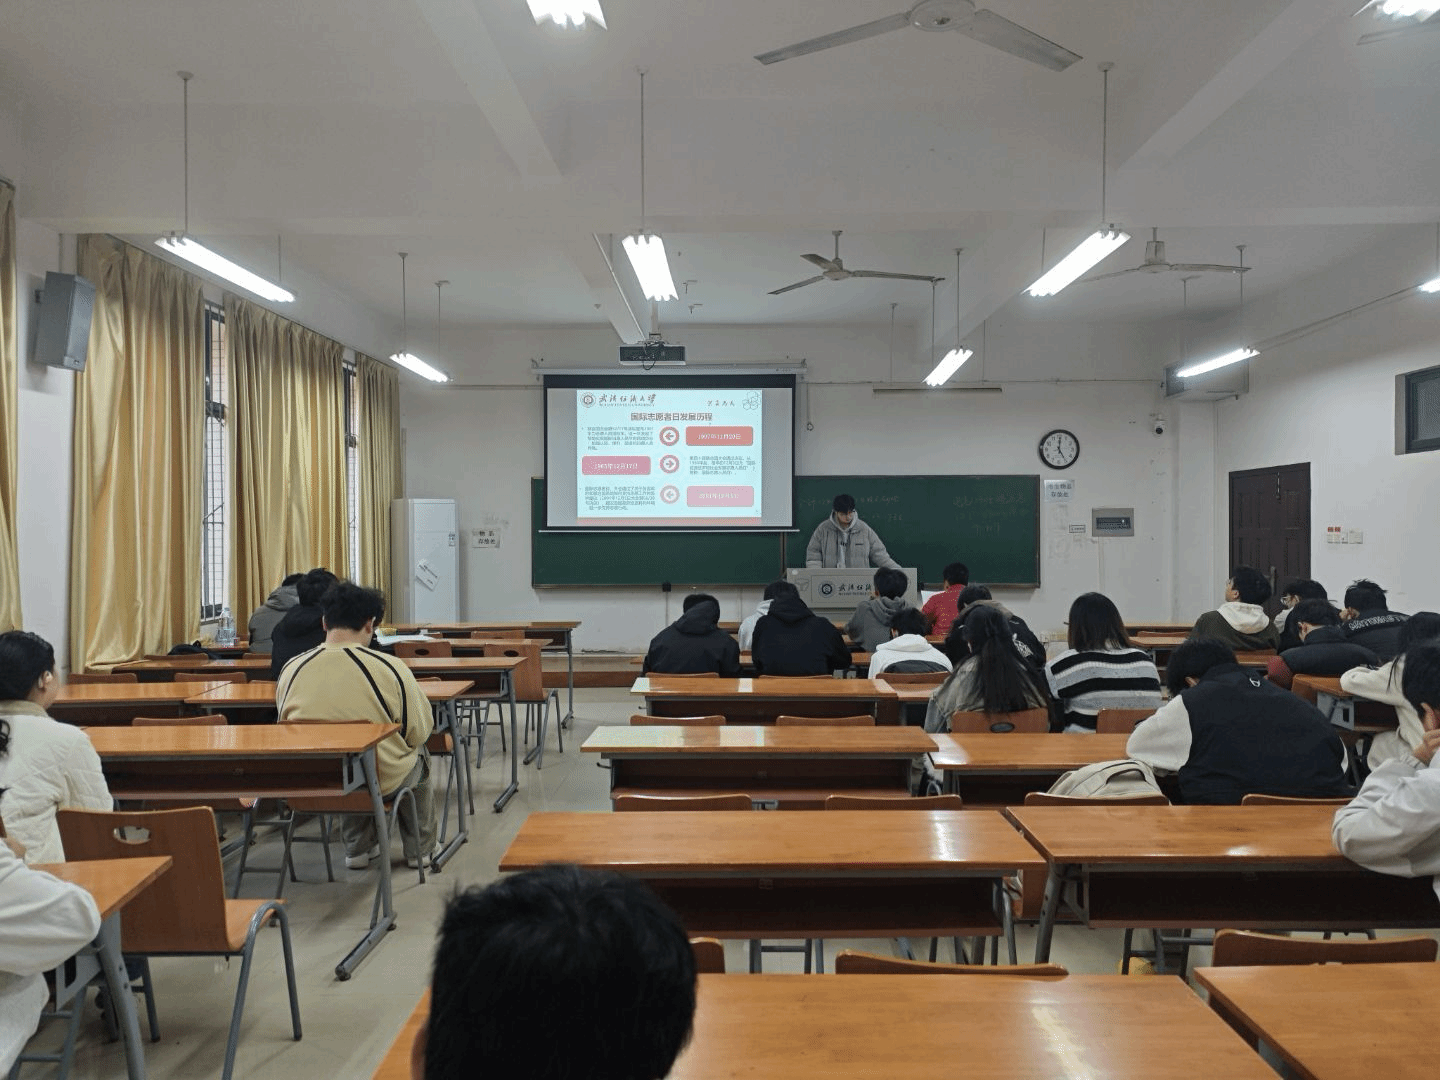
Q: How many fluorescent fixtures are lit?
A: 9